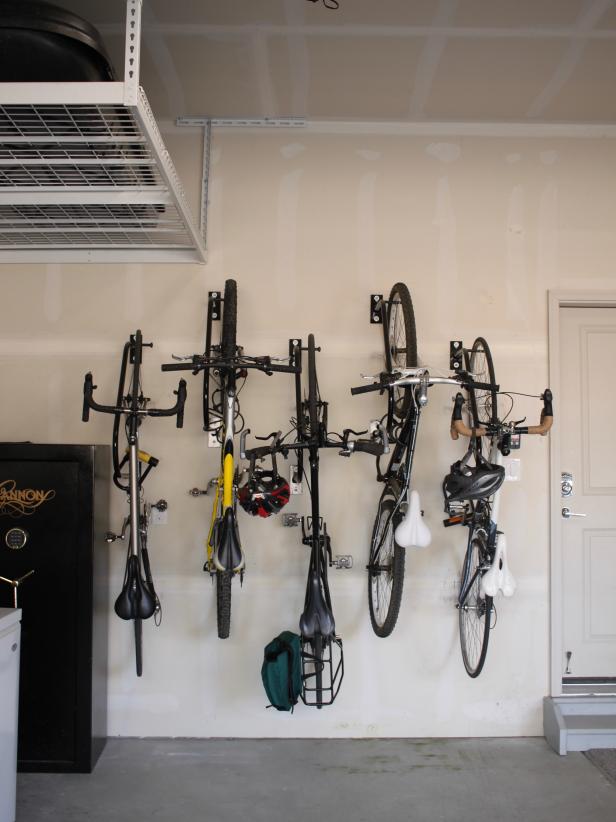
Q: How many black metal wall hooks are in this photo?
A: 5